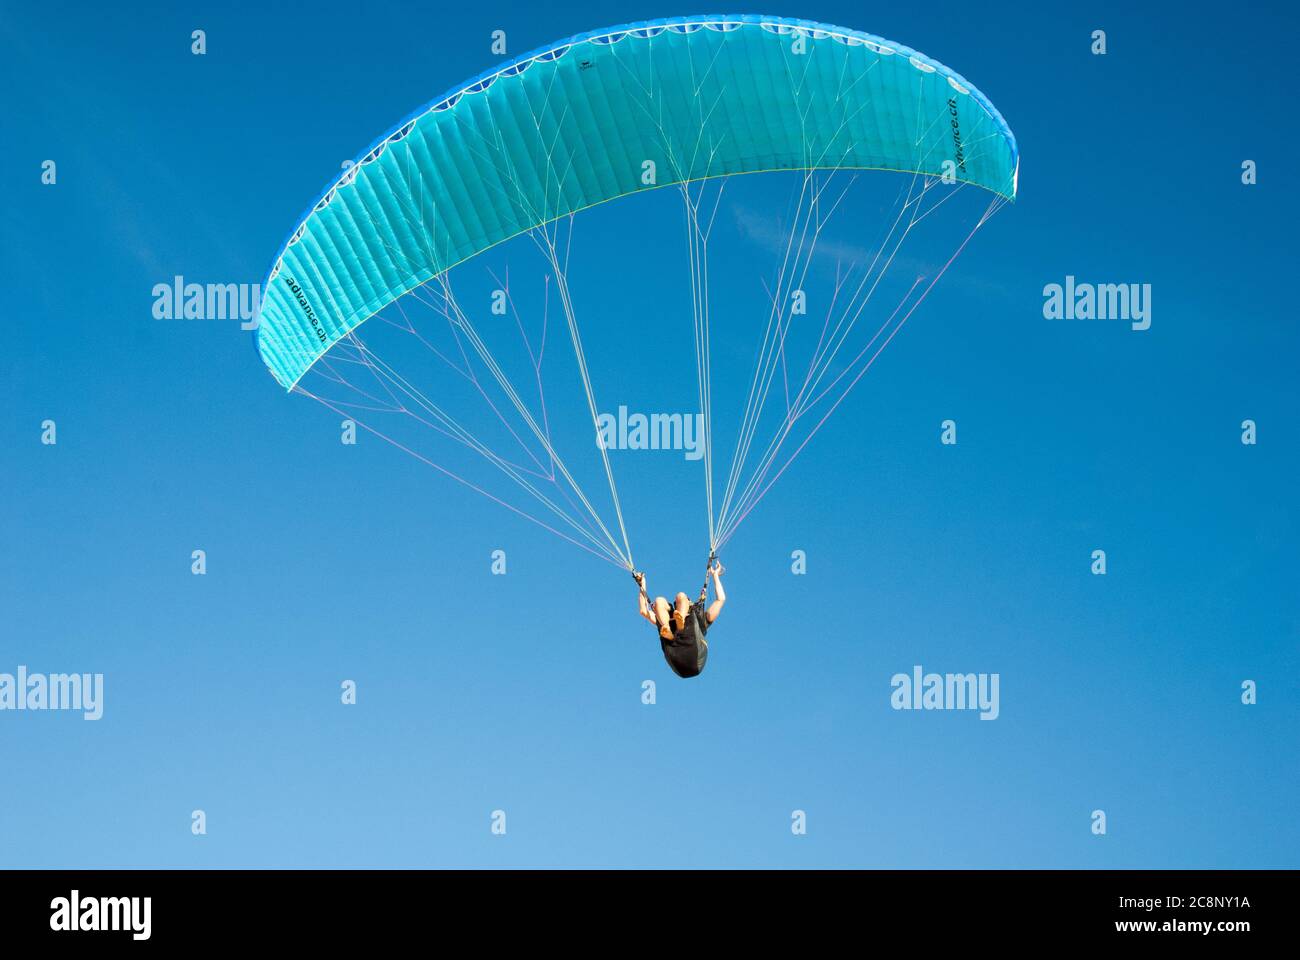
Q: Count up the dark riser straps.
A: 2